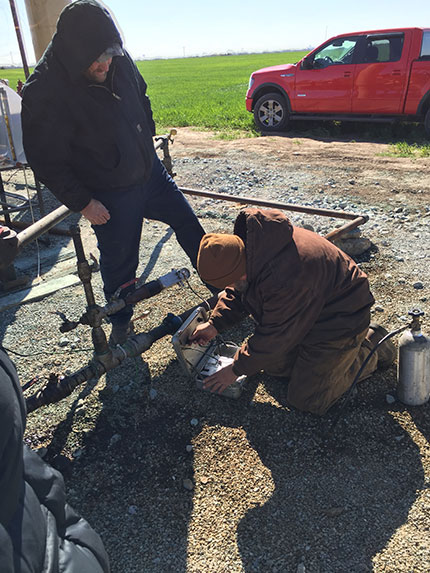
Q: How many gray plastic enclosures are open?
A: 1